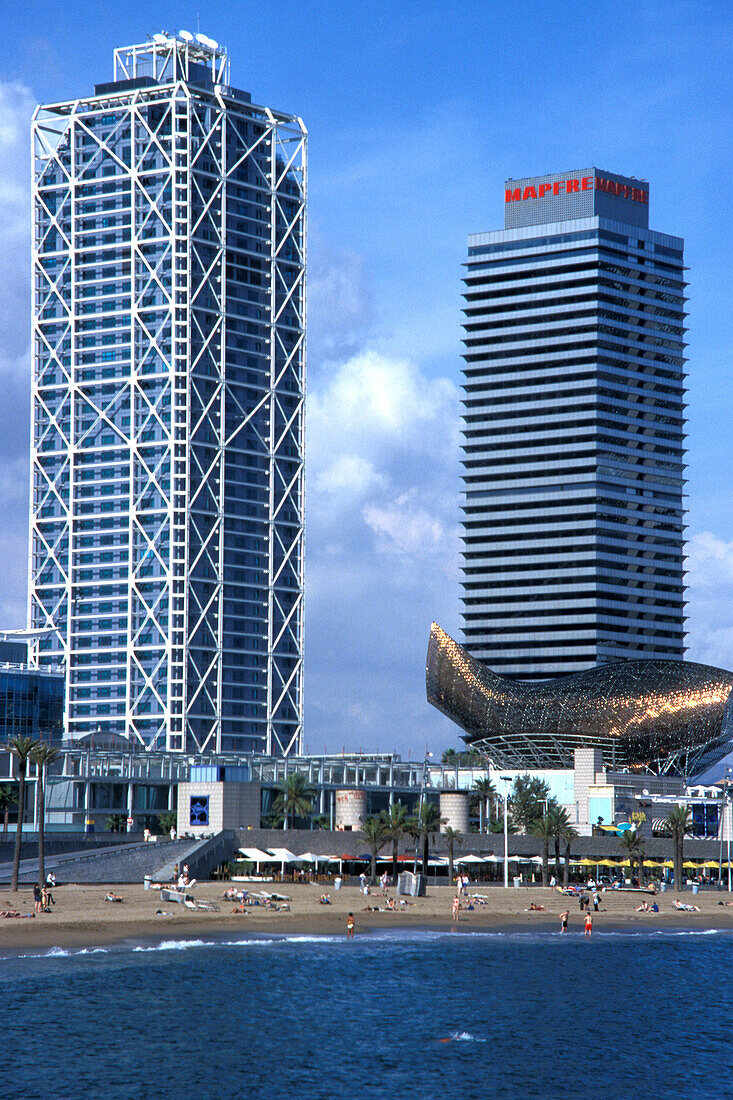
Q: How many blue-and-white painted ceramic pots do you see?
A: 0